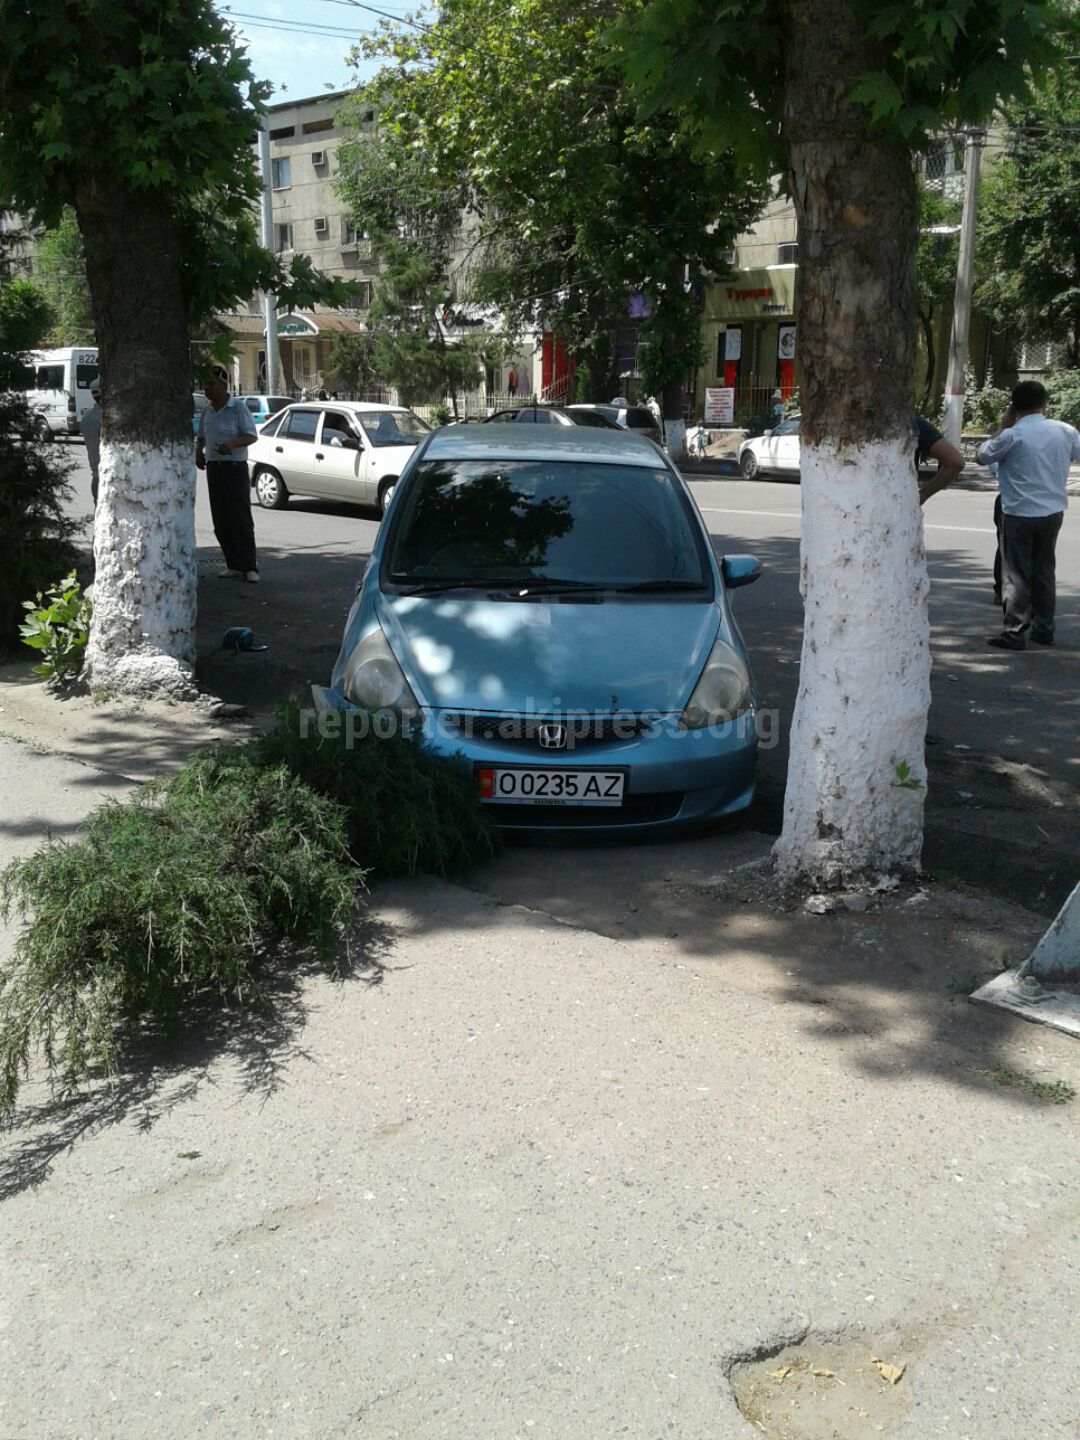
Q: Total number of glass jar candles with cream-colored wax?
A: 0